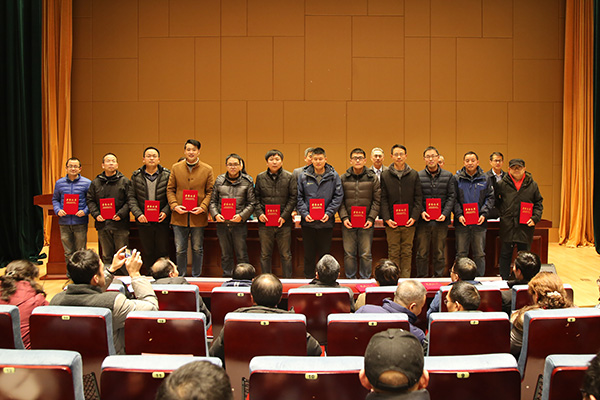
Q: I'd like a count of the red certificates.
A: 12